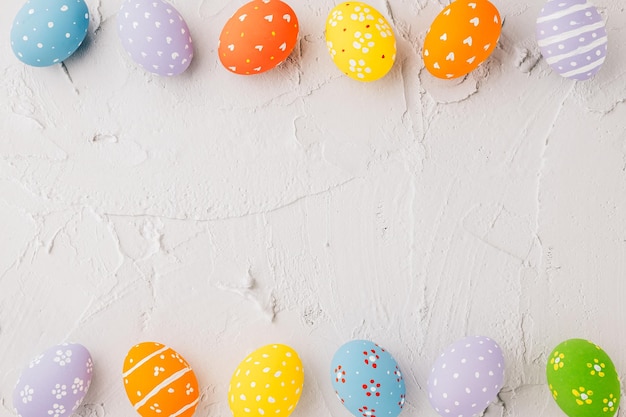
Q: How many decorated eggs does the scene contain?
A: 12